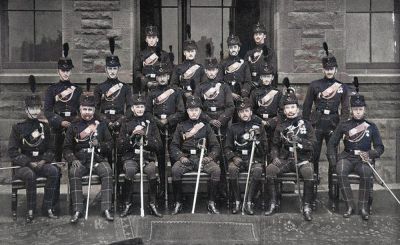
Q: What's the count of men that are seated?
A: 7